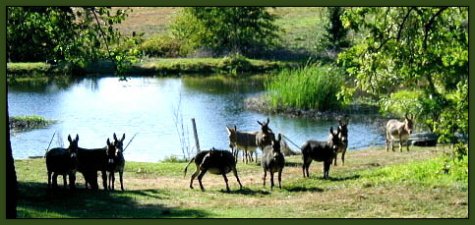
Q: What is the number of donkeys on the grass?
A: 10